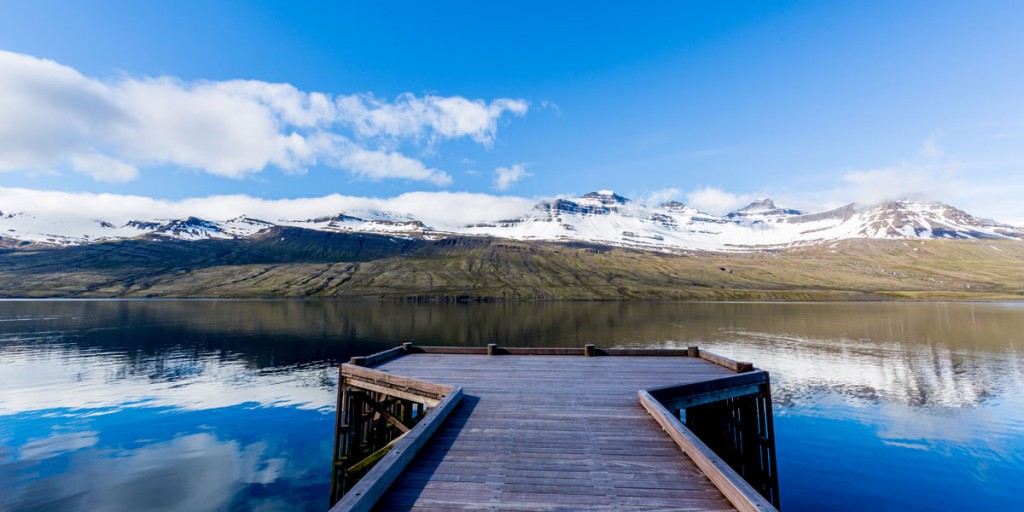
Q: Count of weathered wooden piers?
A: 1